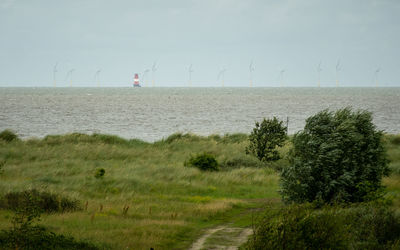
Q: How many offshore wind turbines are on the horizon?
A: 12